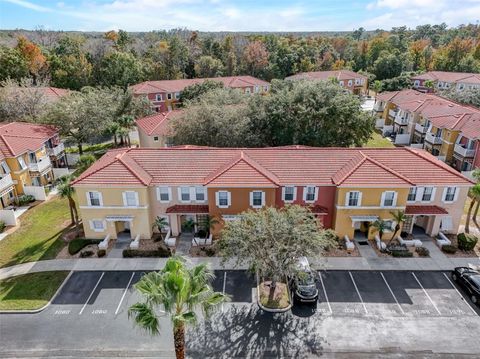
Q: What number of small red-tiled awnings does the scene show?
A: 3